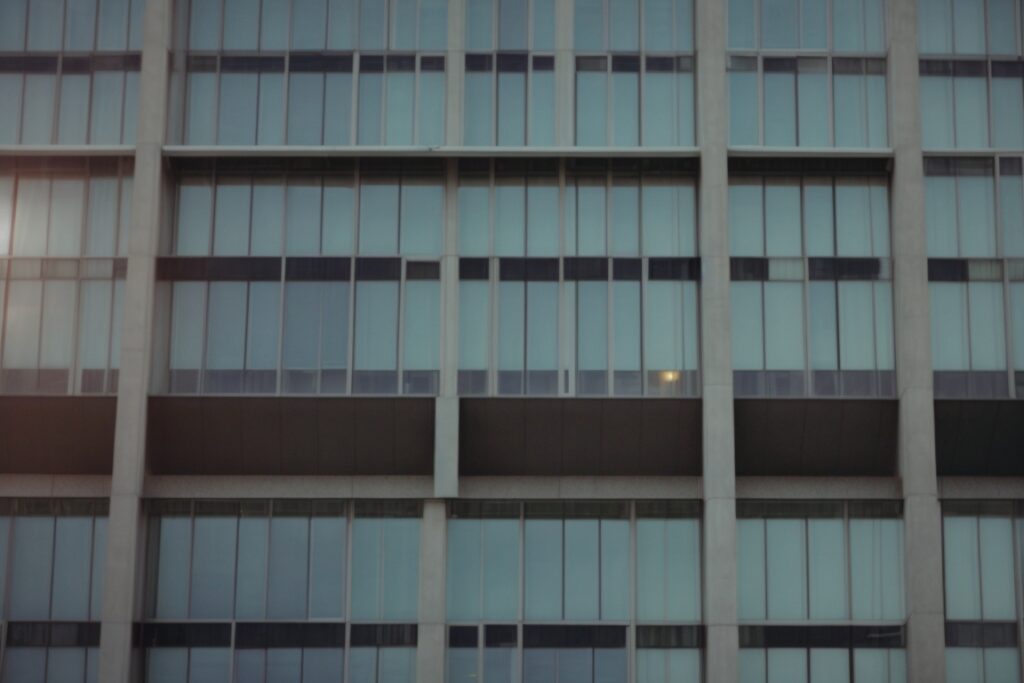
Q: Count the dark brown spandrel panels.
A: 5